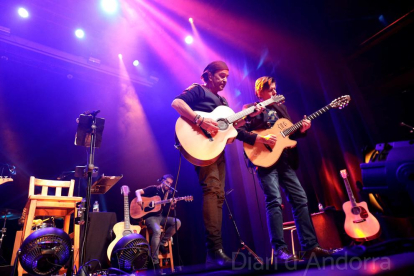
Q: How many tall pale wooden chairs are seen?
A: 1